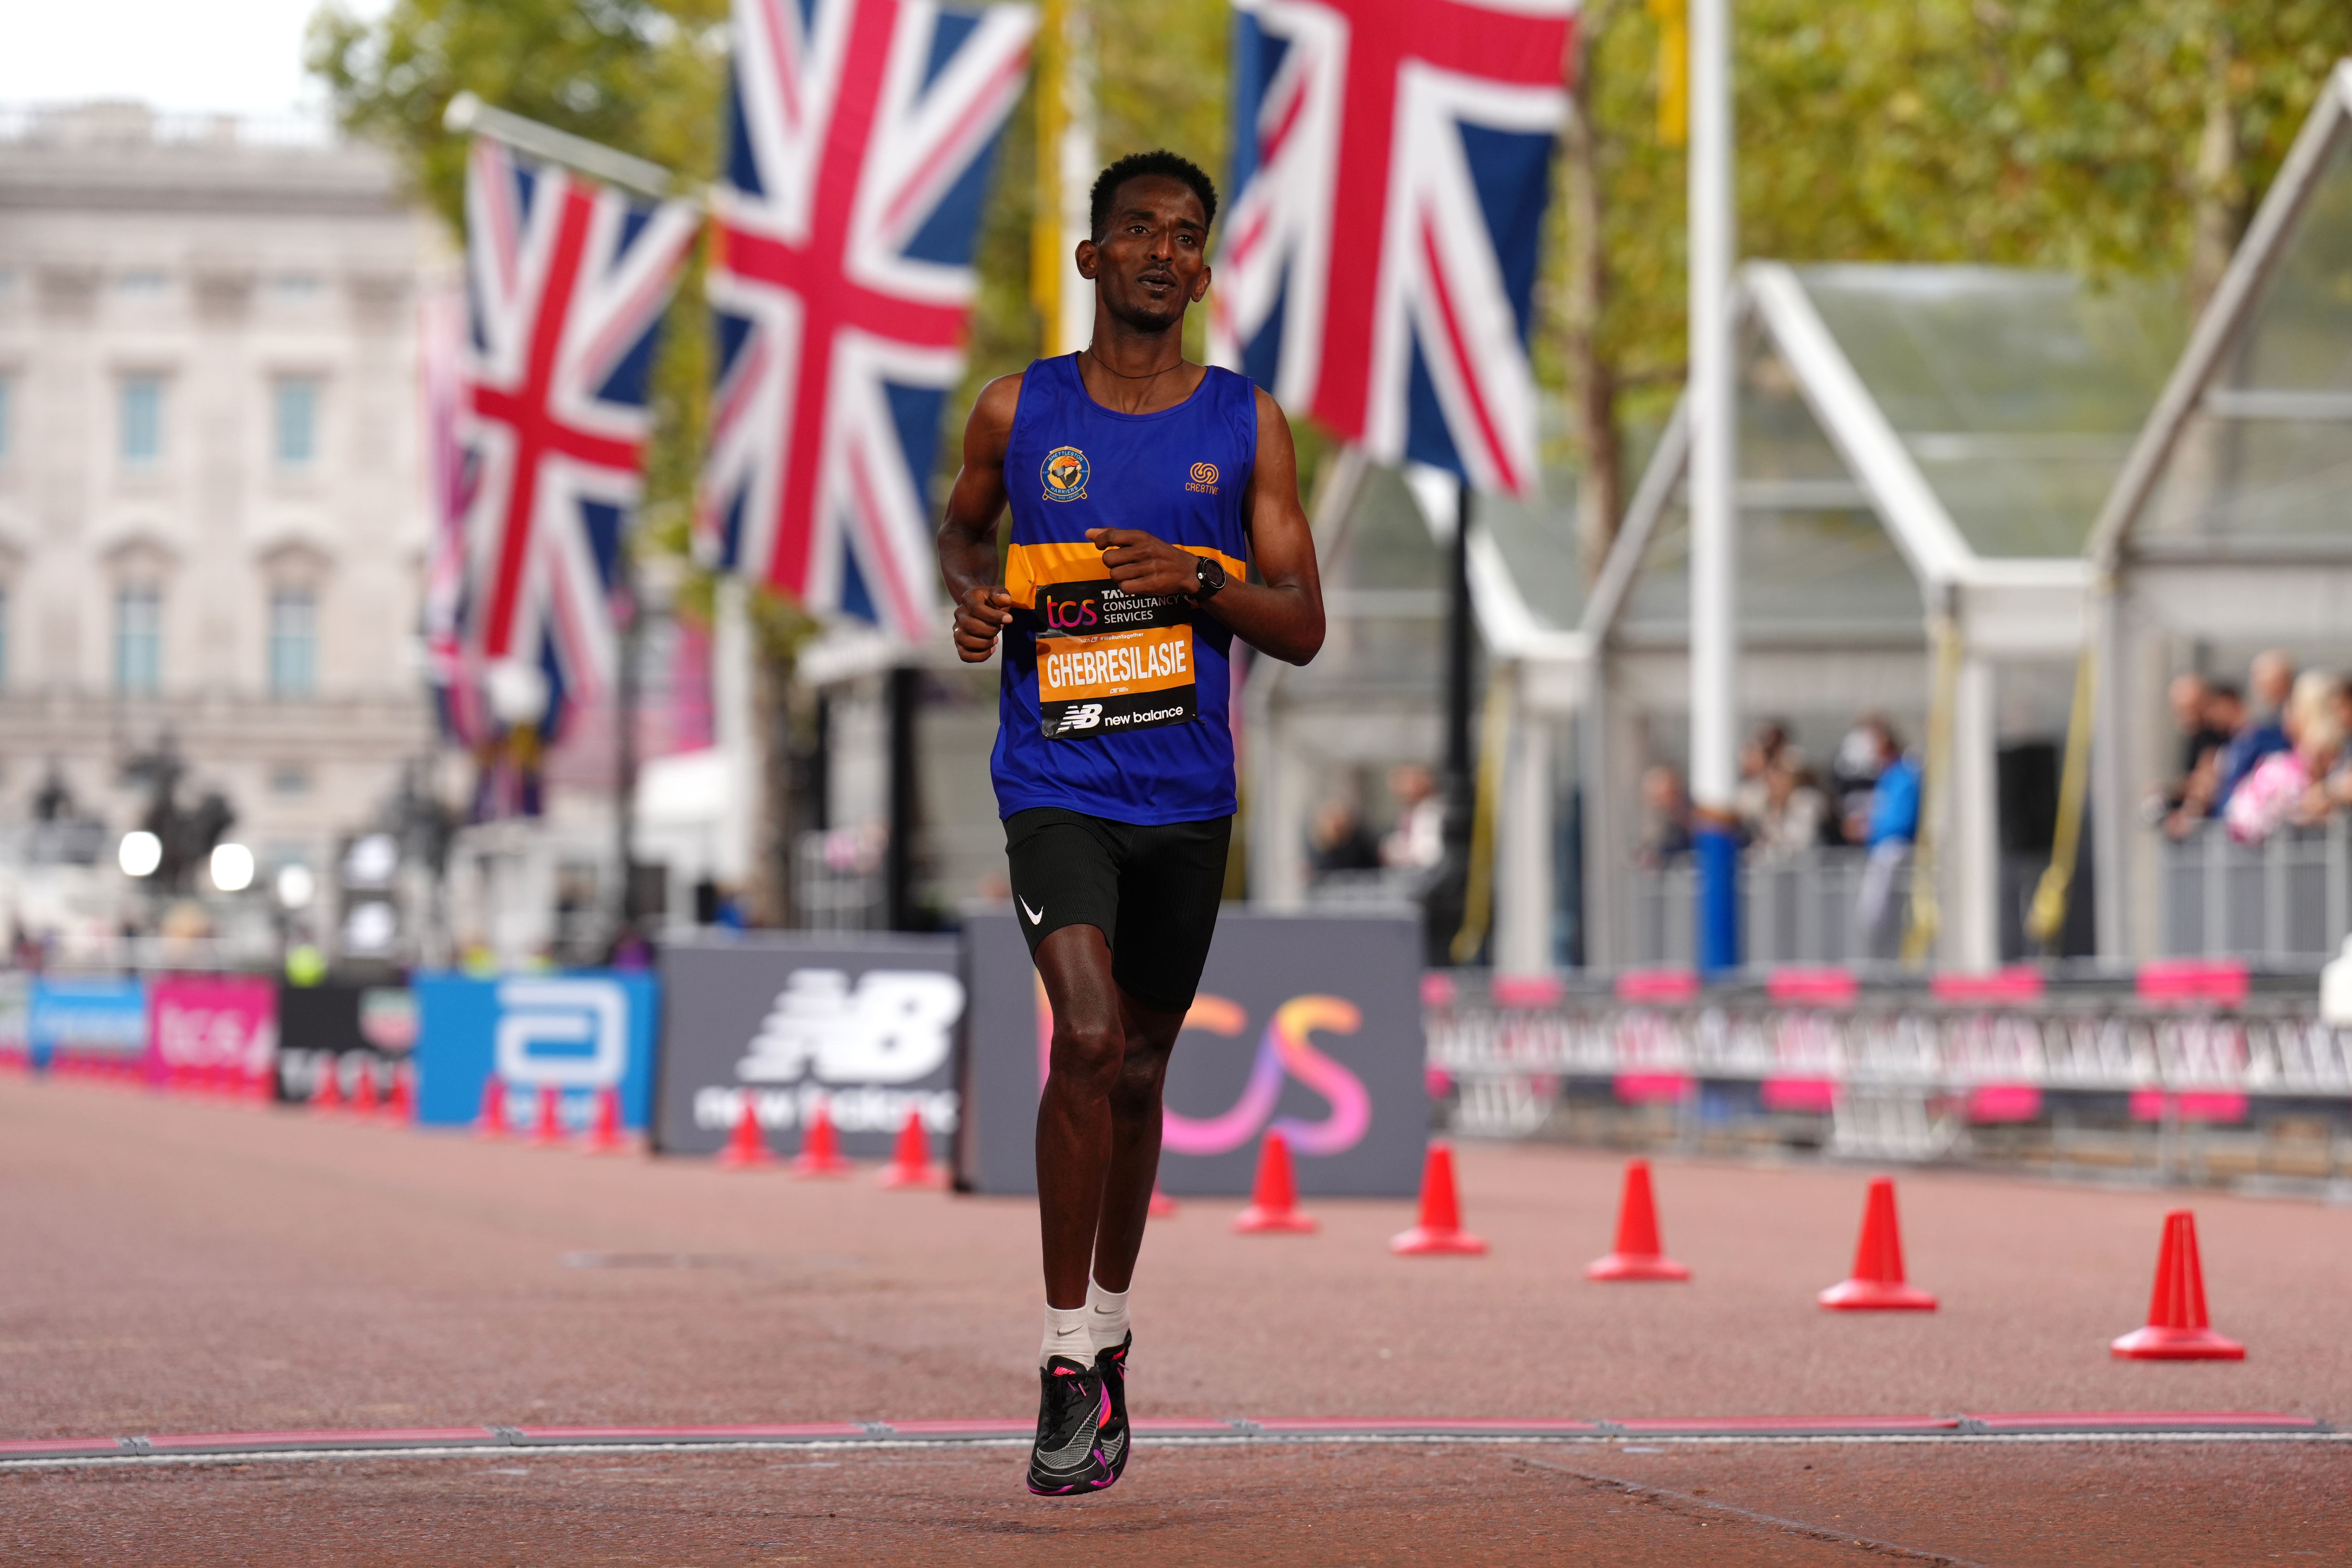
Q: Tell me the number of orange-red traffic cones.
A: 15